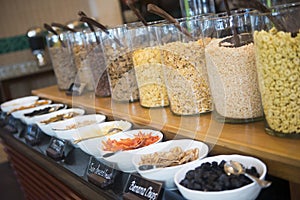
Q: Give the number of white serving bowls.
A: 9